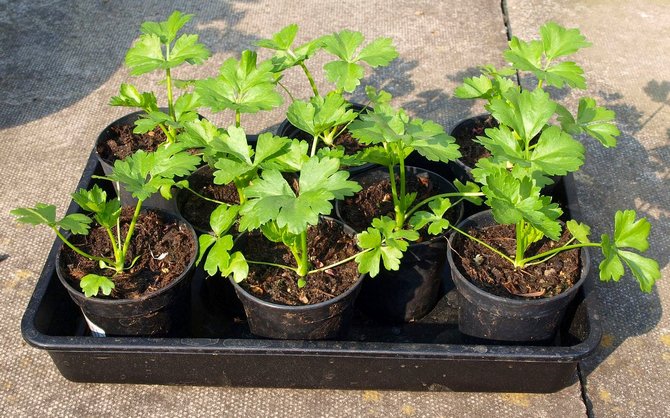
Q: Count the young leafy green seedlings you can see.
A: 8